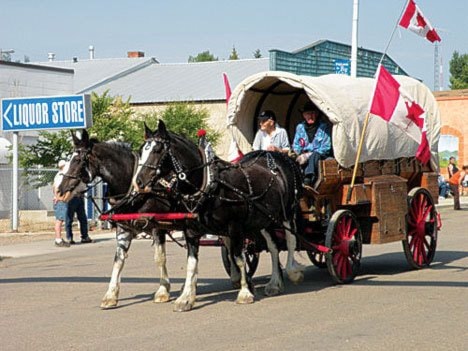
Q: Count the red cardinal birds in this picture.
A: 0